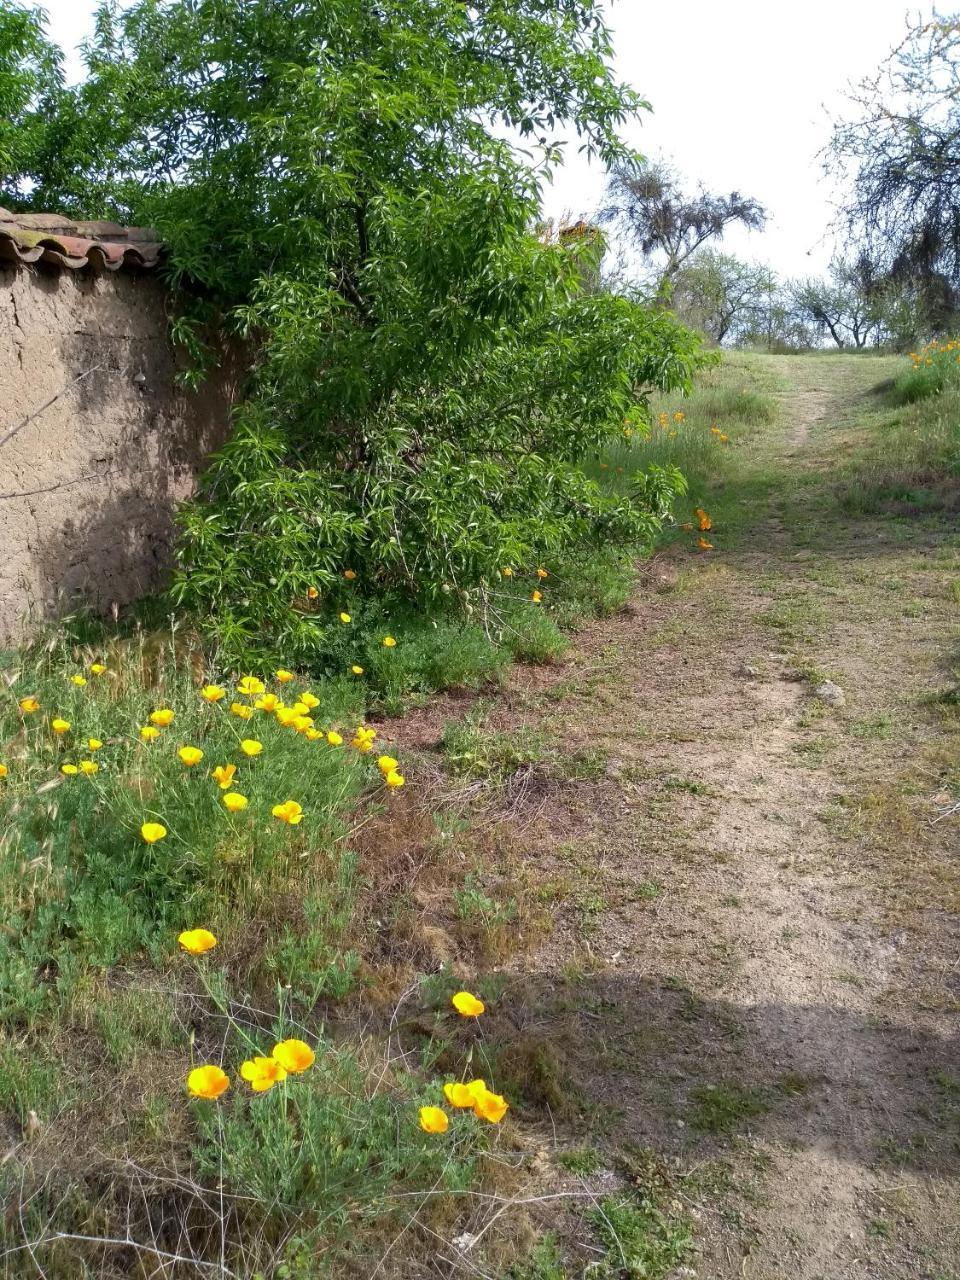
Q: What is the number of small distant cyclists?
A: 0